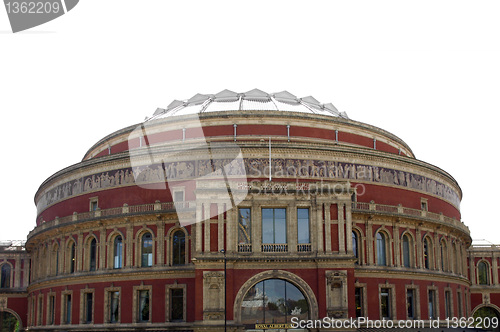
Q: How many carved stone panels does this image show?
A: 2